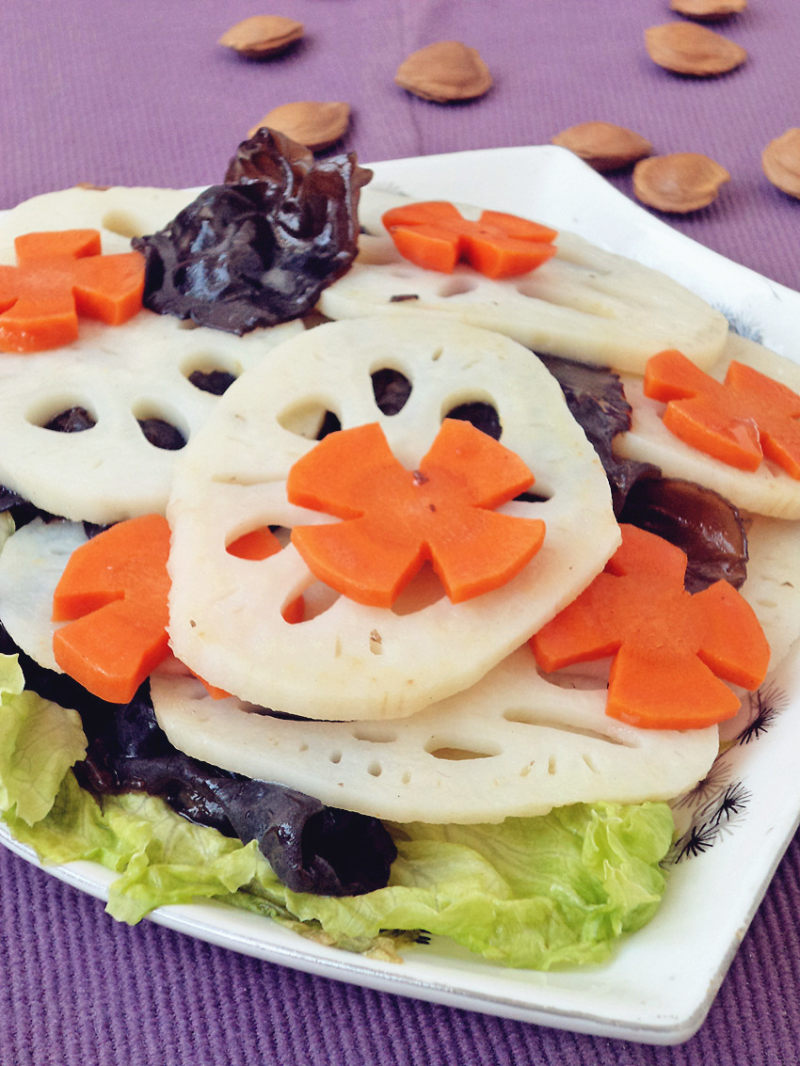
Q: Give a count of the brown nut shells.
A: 8